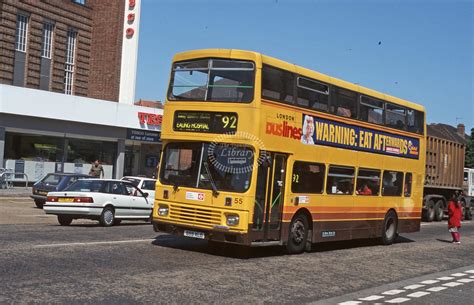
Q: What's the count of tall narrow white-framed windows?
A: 3